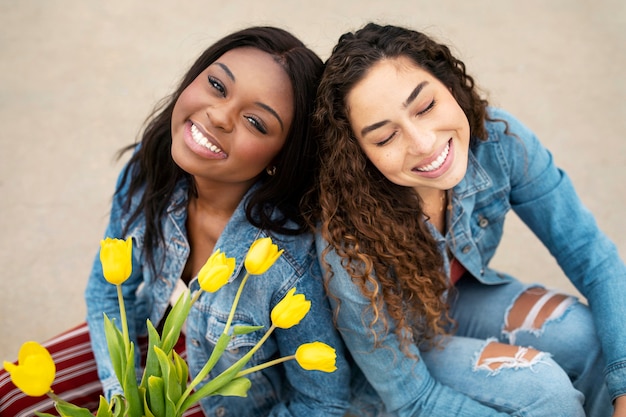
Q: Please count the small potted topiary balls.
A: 0